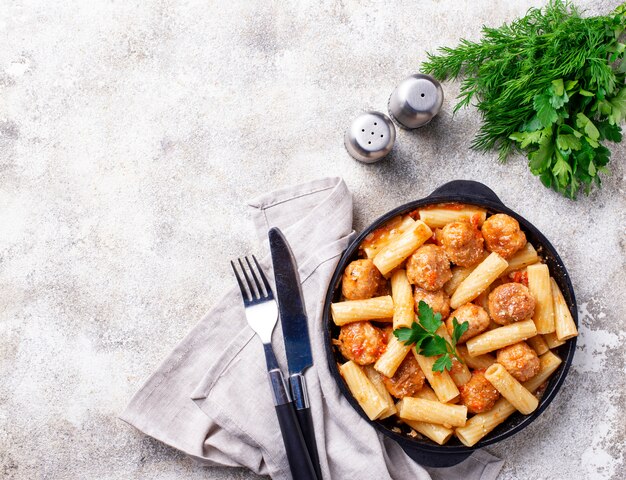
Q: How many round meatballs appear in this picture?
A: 11